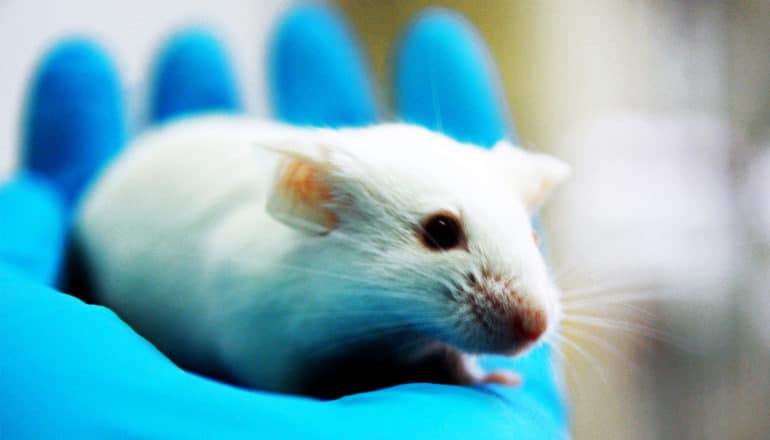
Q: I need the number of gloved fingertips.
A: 4